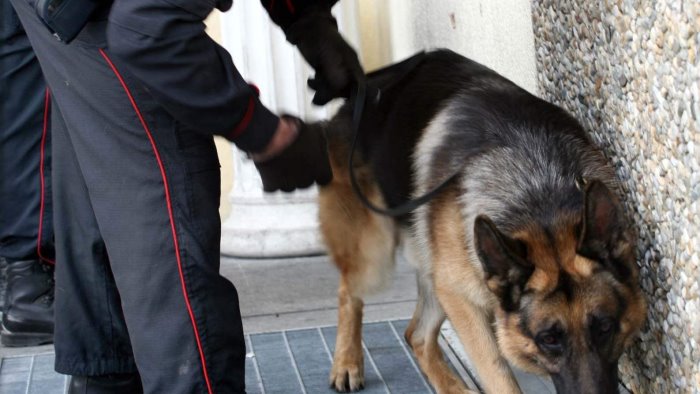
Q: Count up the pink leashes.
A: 0